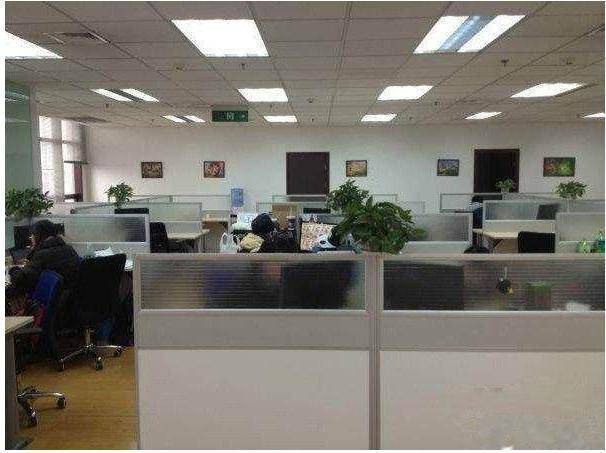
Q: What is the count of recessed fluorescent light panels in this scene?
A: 12